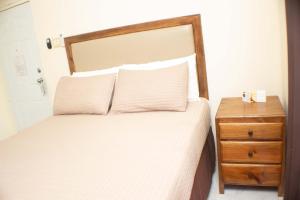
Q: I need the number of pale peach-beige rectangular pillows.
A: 2